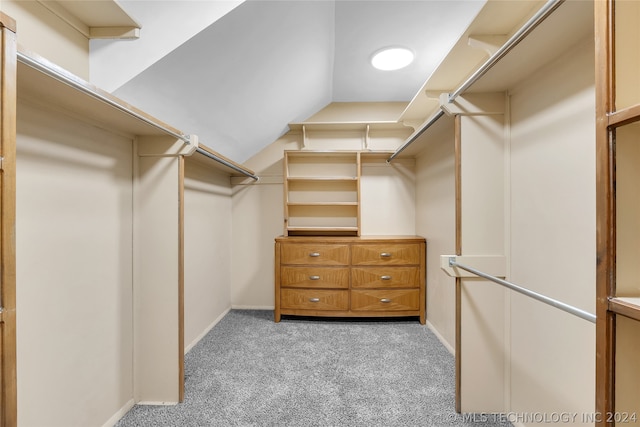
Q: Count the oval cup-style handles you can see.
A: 6